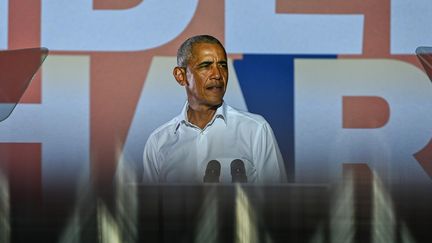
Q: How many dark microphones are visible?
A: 2